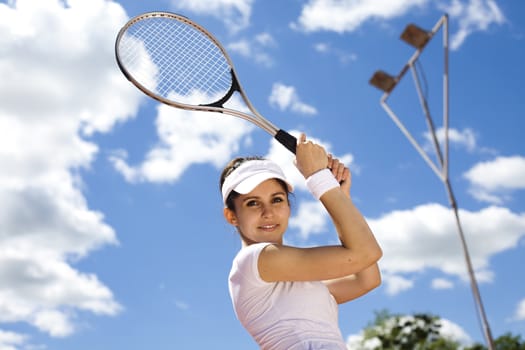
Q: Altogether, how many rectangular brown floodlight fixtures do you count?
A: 2